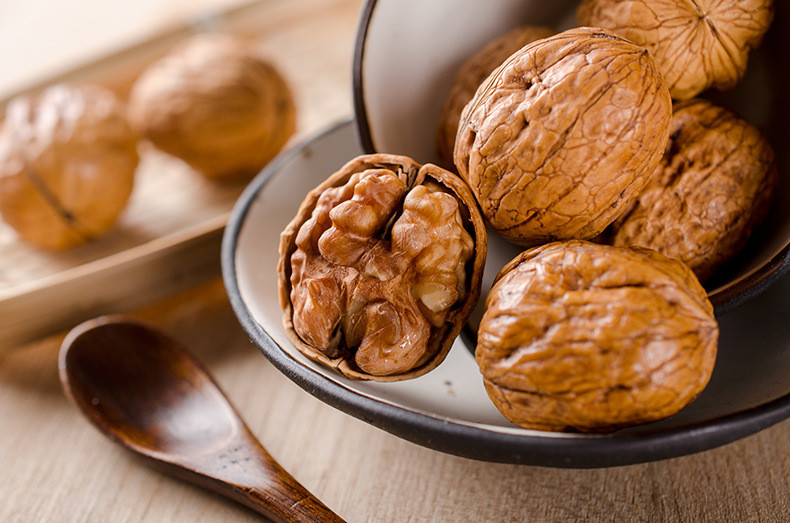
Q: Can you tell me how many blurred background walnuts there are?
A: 2